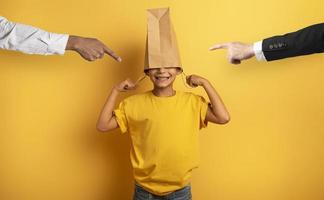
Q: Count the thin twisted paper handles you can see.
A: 2